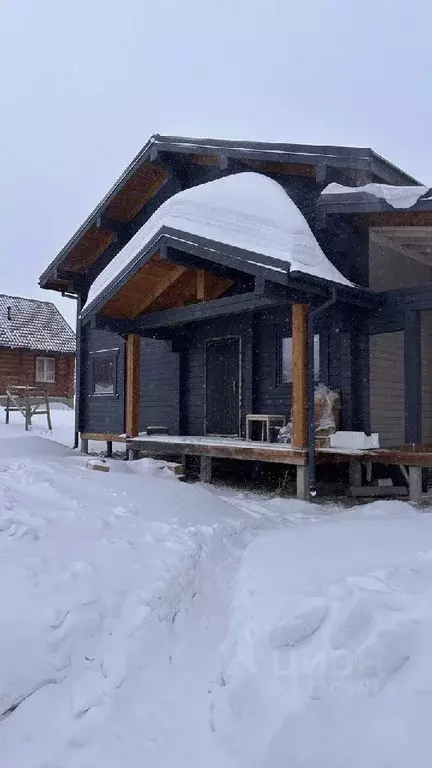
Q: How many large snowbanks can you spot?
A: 2